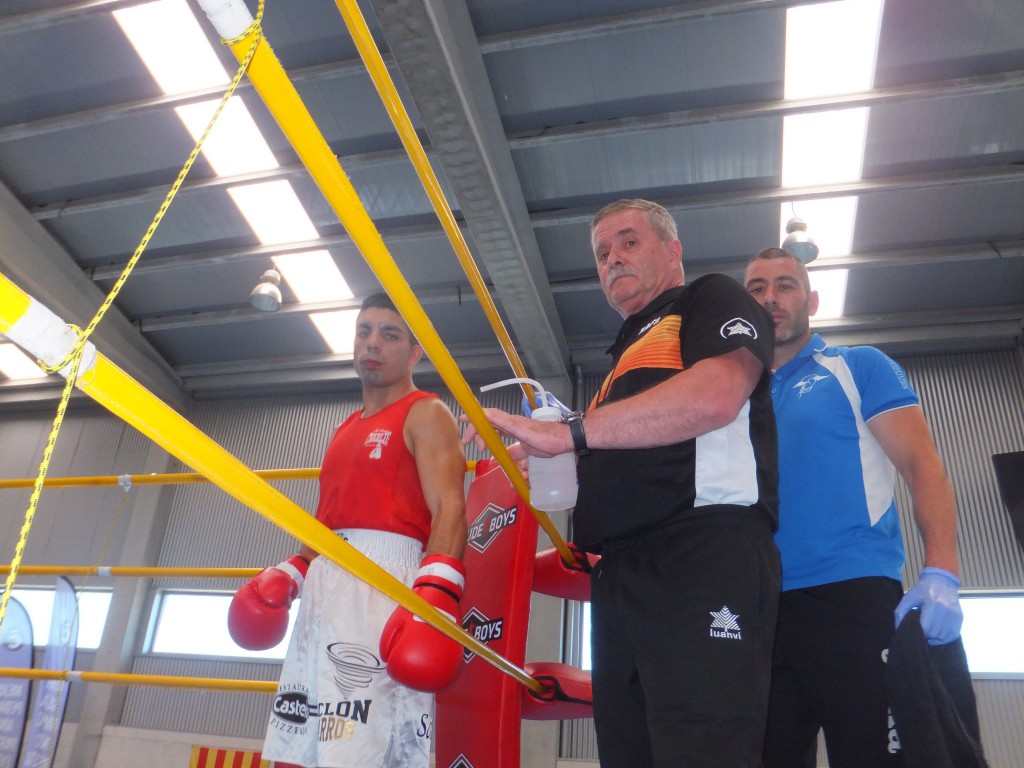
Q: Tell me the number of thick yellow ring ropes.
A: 6